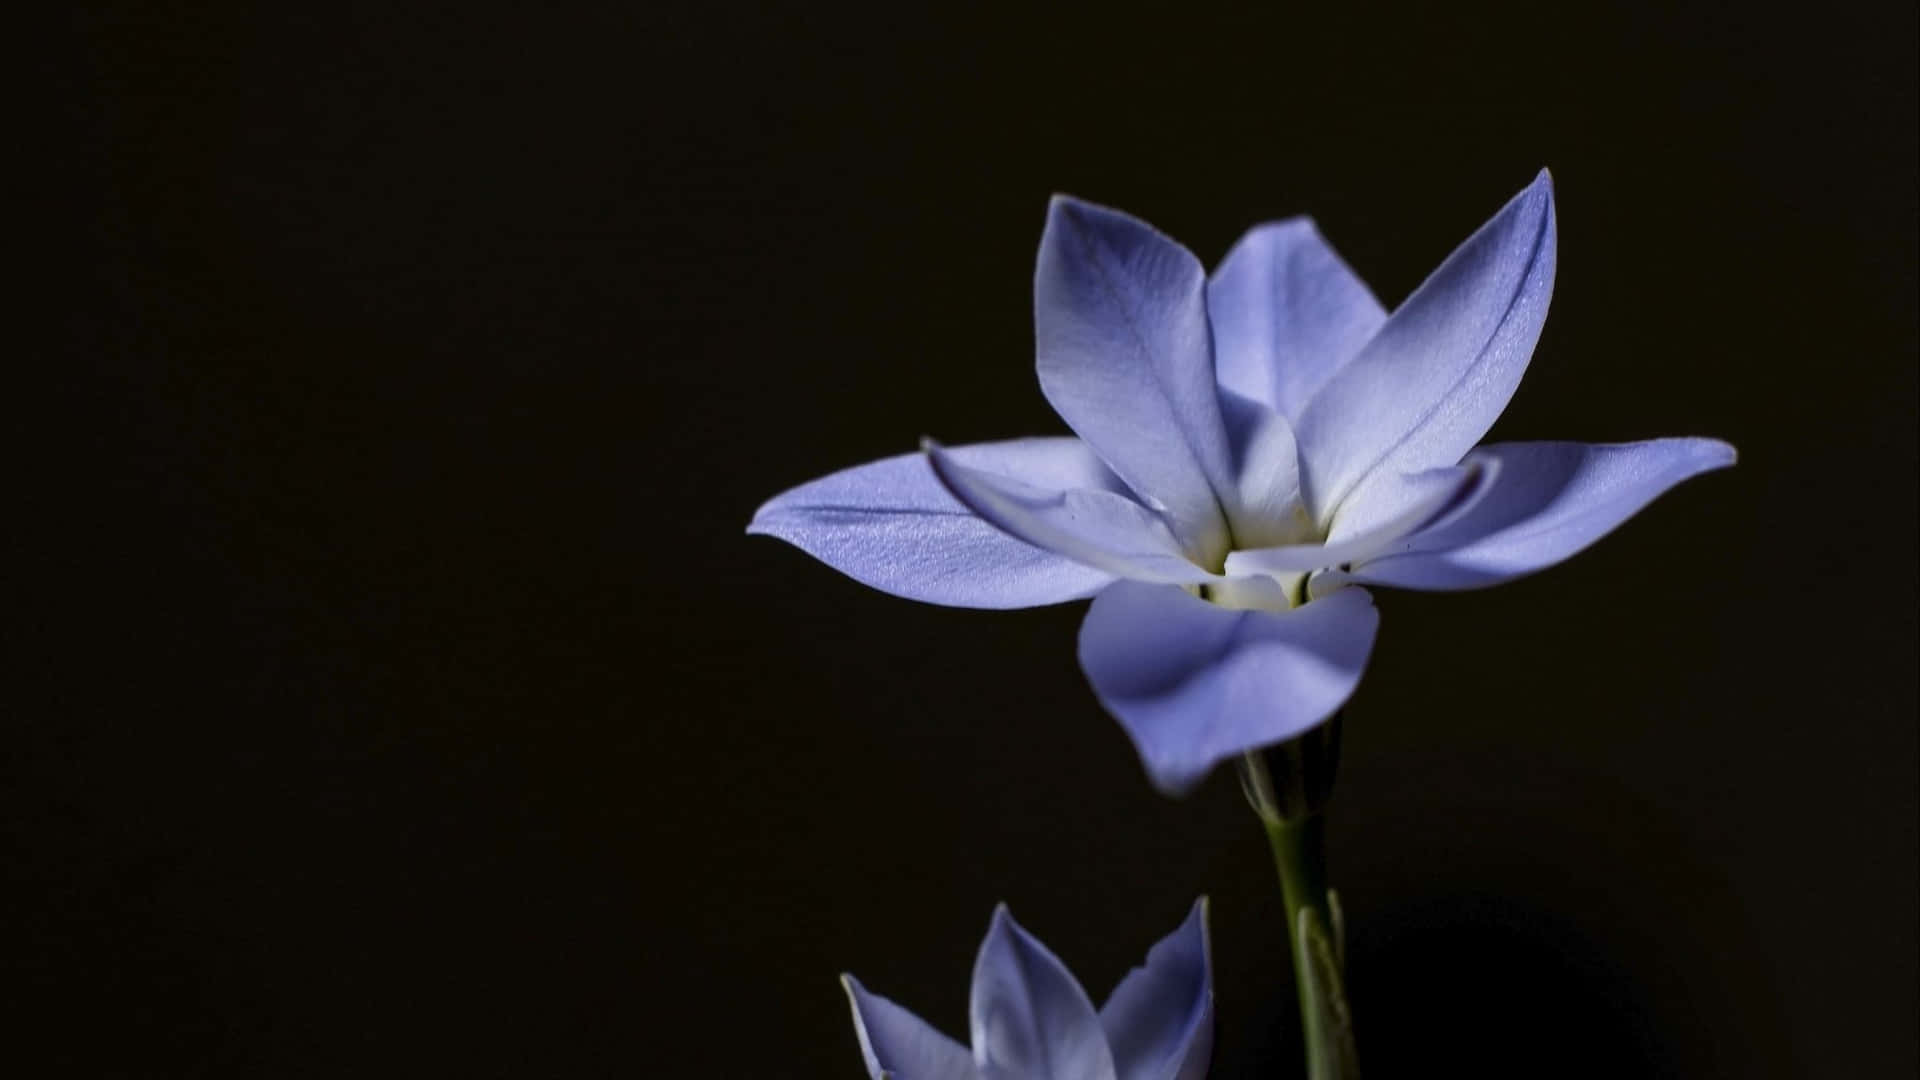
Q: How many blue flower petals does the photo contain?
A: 11